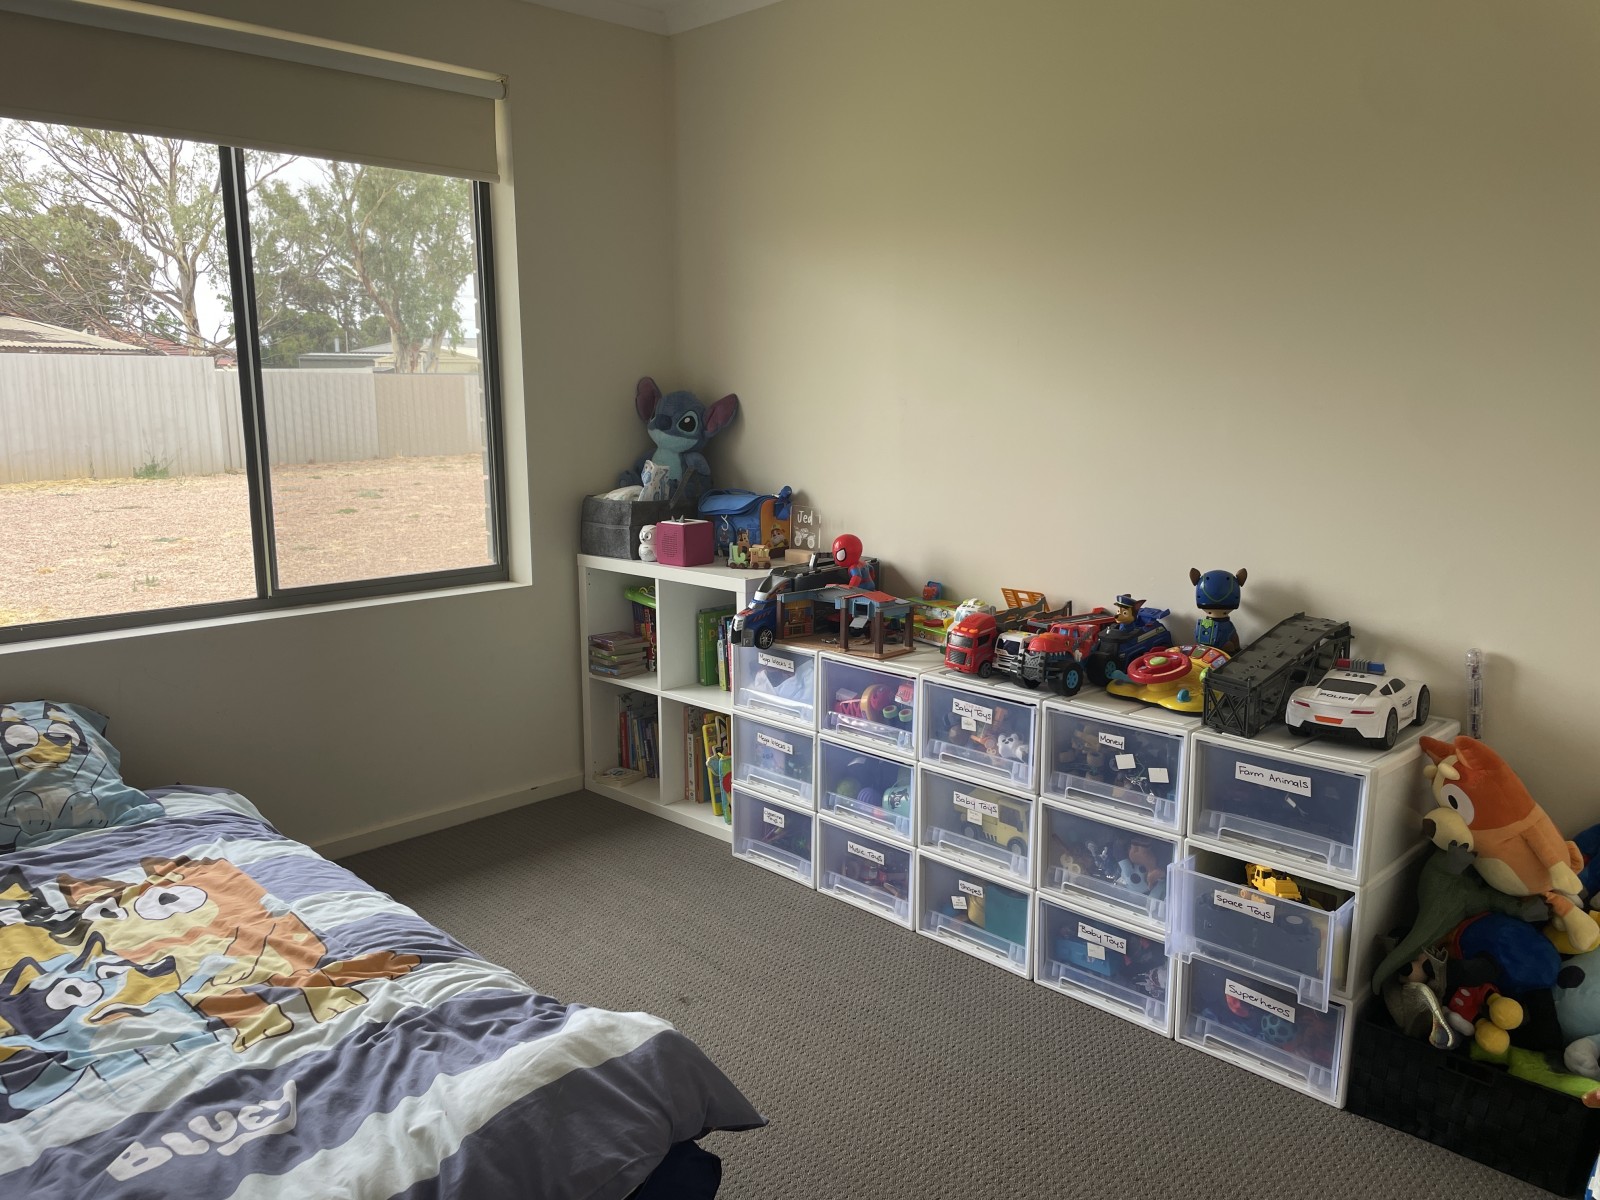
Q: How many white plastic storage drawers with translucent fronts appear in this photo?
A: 15